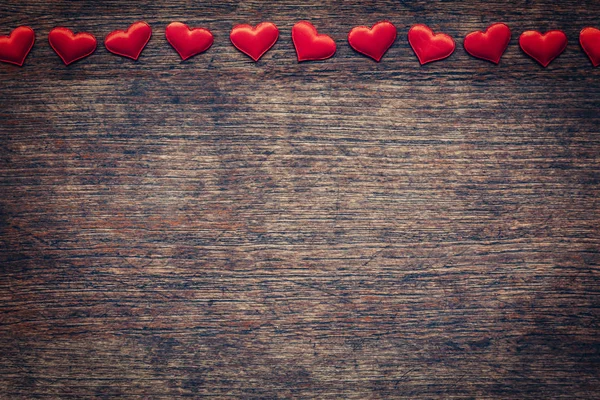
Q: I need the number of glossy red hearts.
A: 11